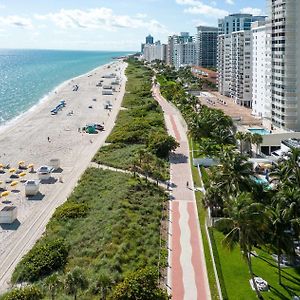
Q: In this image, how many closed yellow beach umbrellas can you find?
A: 0